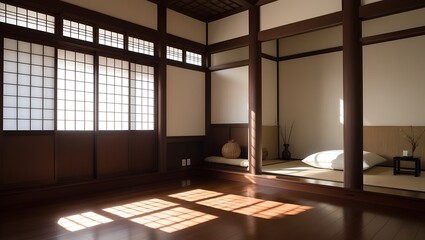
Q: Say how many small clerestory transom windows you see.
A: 6